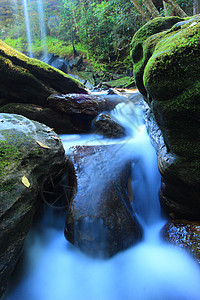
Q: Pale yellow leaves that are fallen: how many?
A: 2